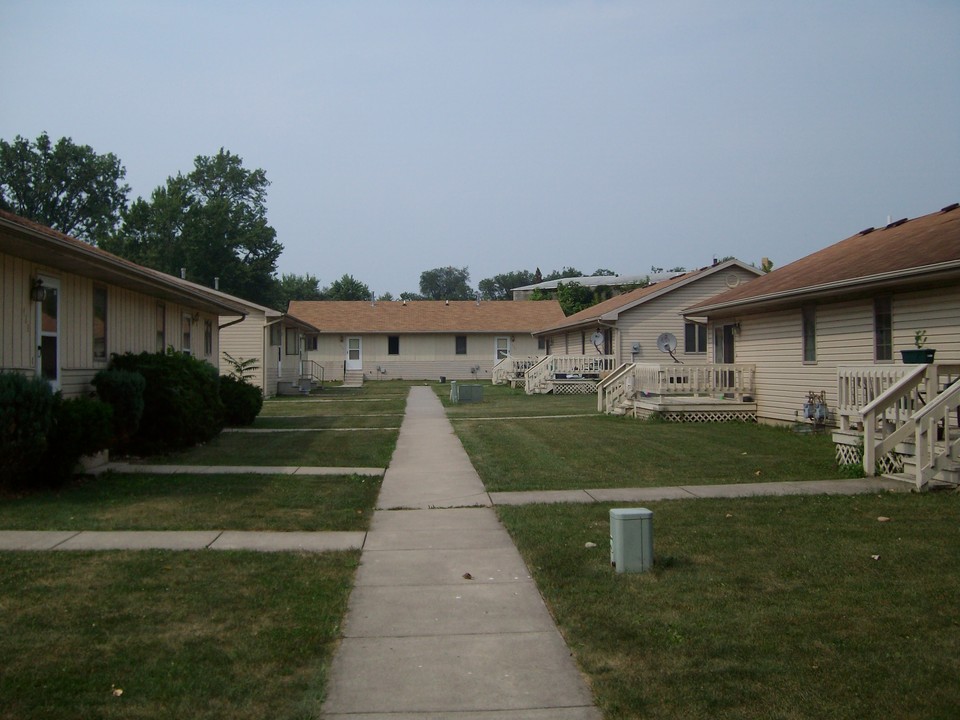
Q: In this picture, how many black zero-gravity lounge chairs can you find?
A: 0